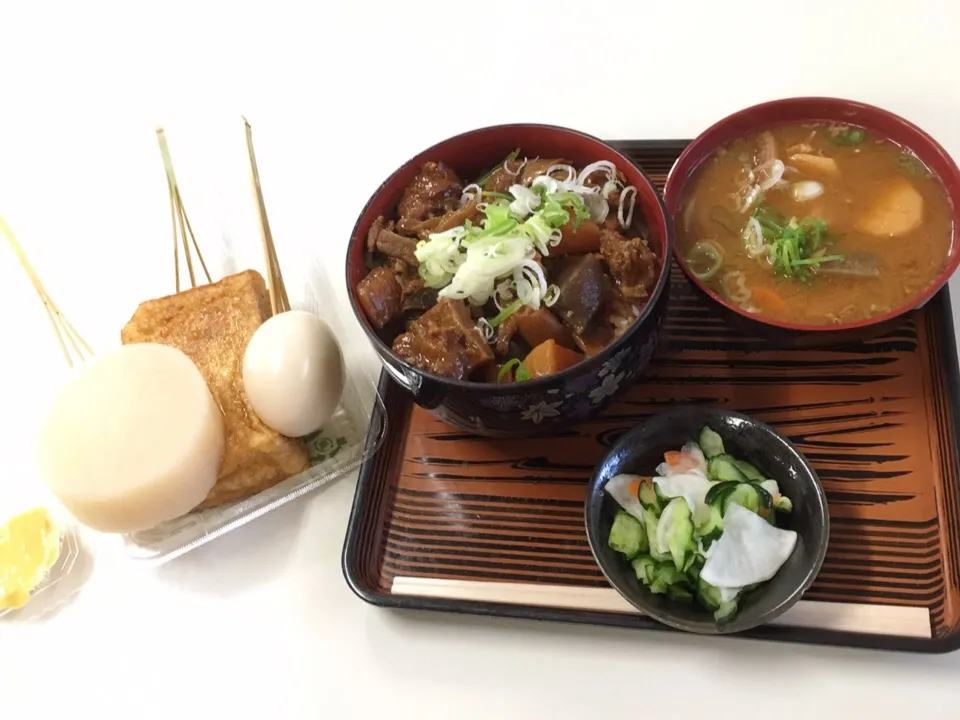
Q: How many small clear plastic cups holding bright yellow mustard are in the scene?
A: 1